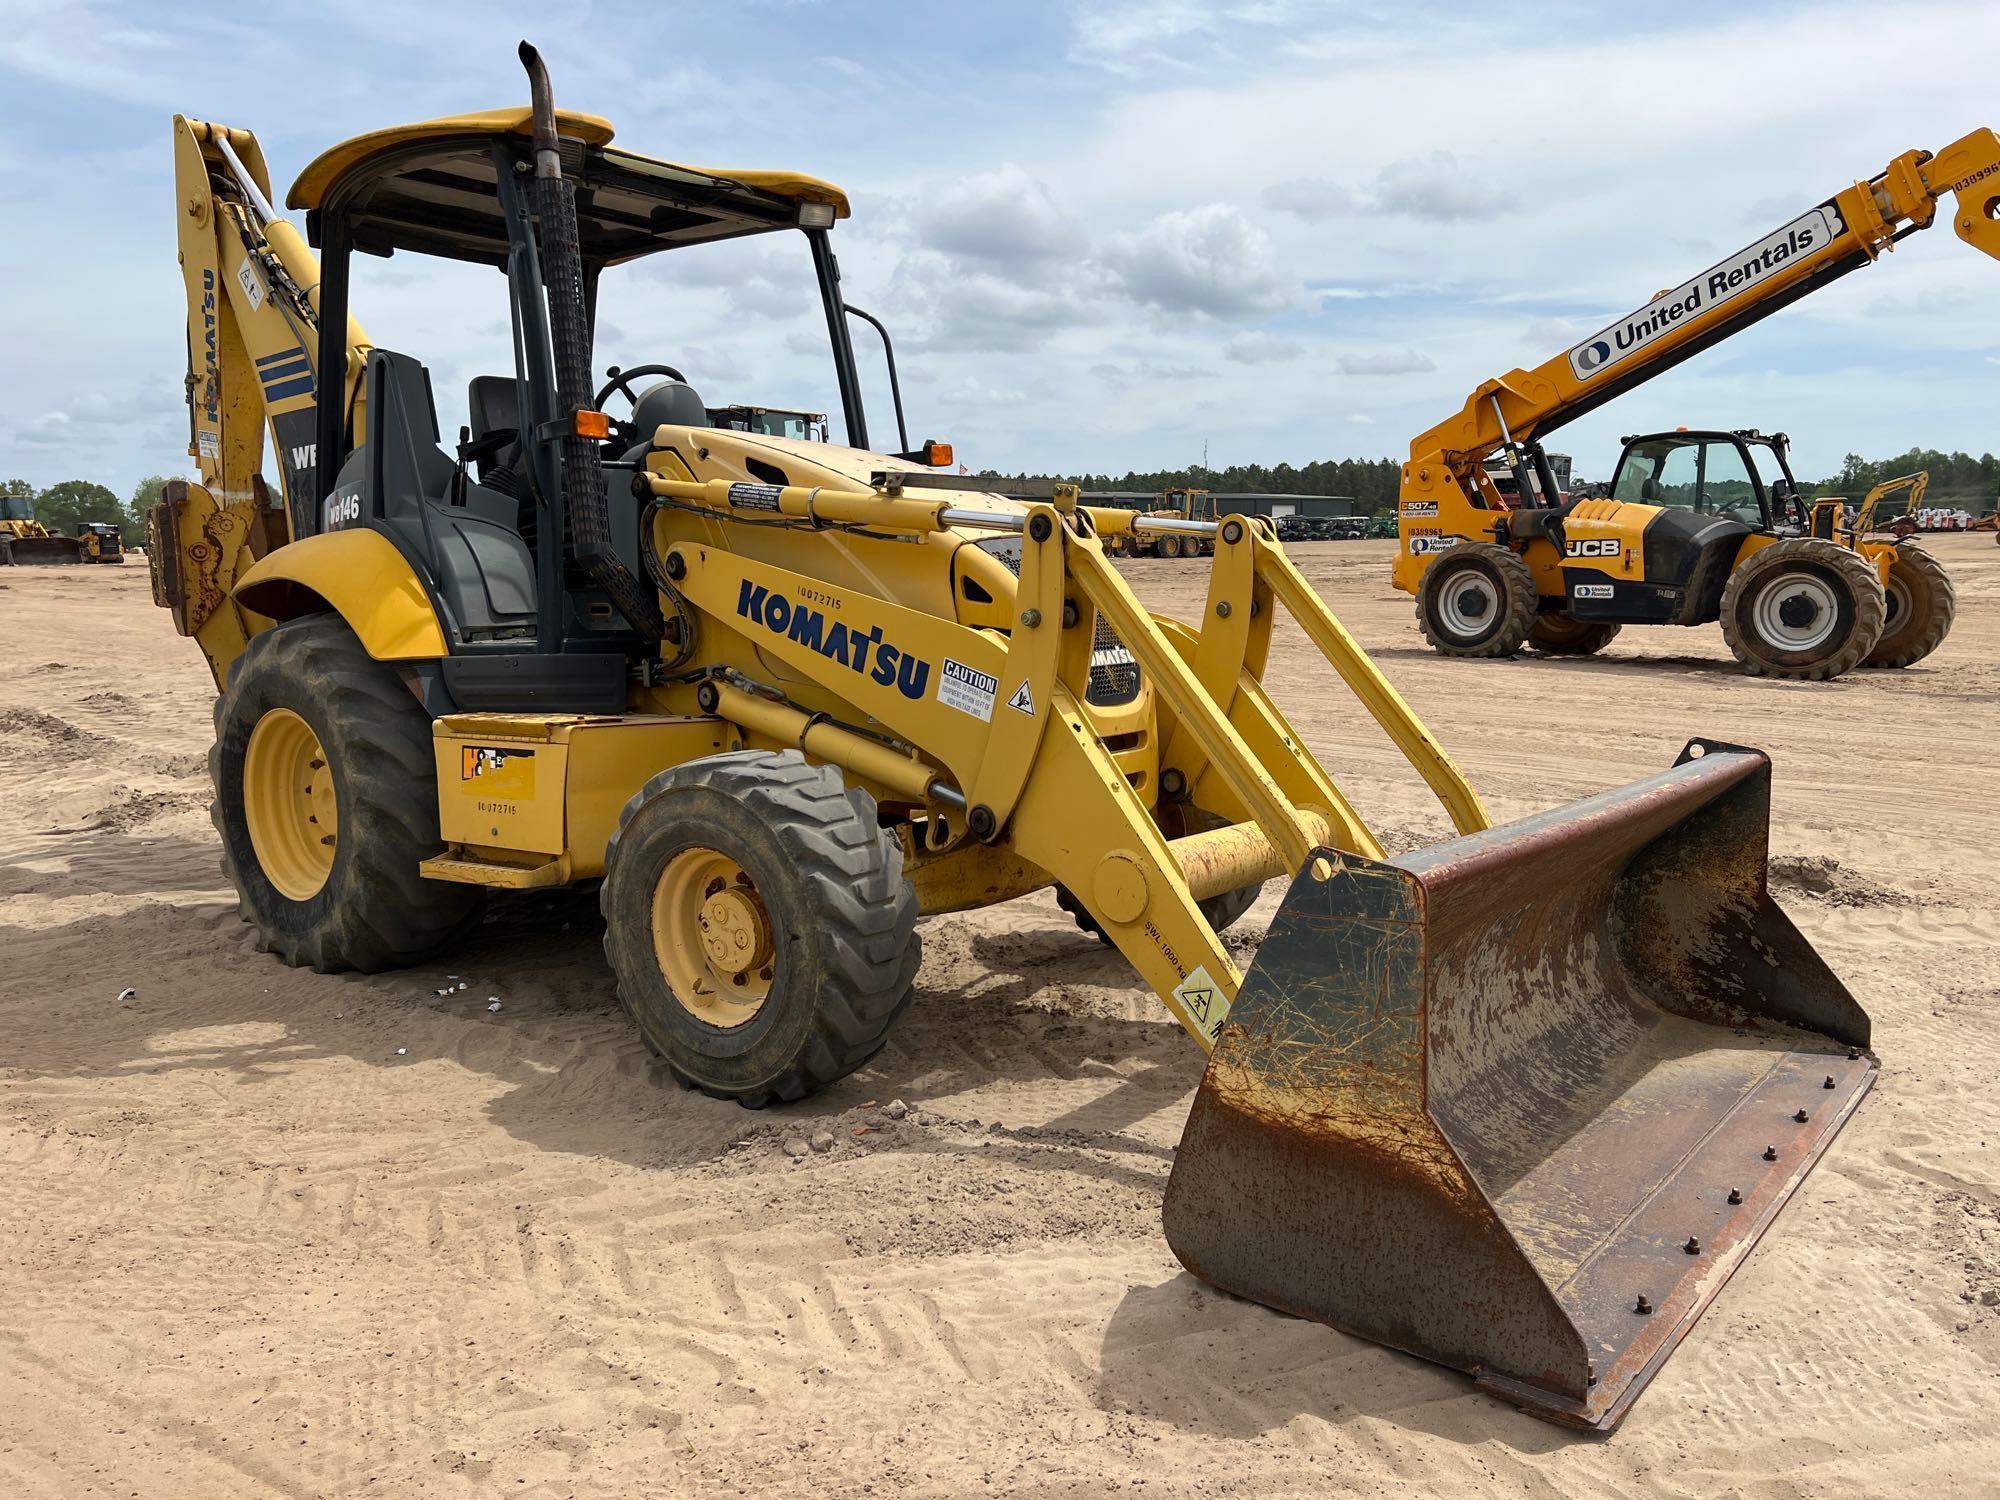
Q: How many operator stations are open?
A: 1